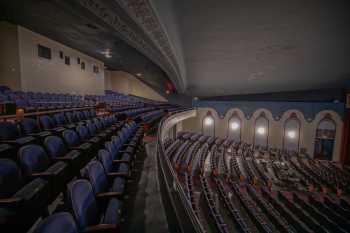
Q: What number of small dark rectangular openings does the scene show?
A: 6